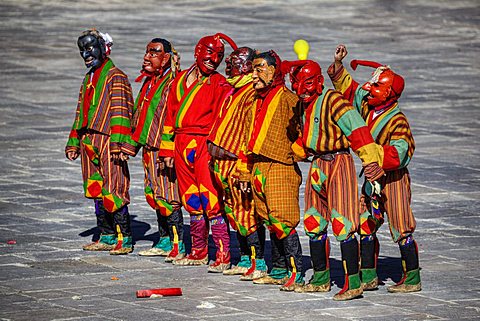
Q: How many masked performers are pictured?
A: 7